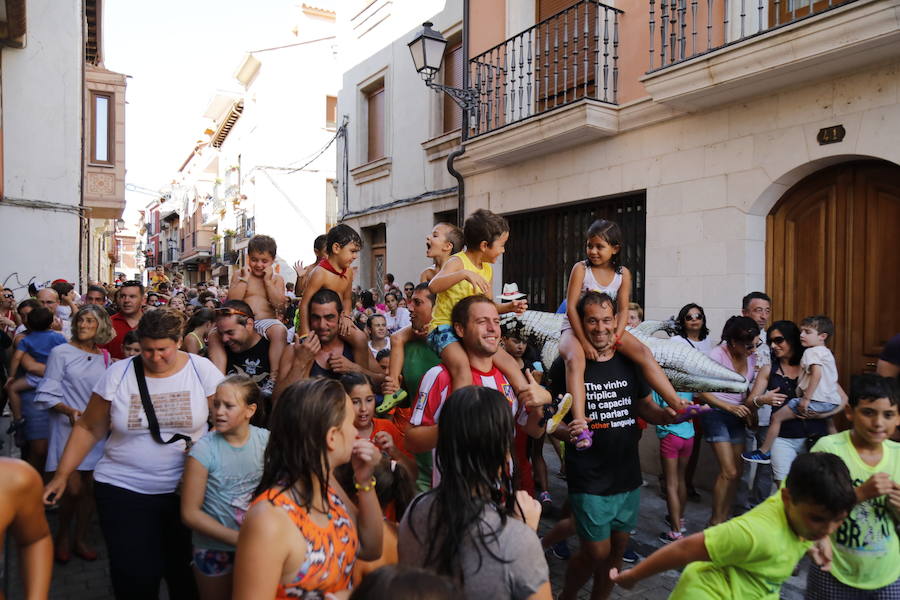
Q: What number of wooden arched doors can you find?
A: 1